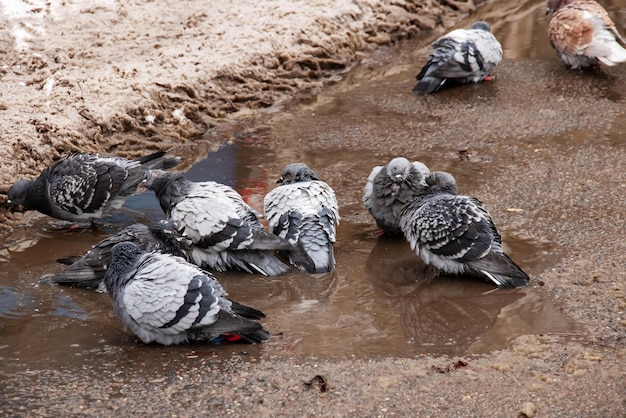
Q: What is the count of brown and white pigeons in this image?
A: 1